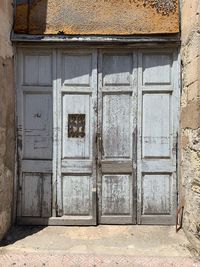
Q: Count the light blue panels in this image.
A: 12